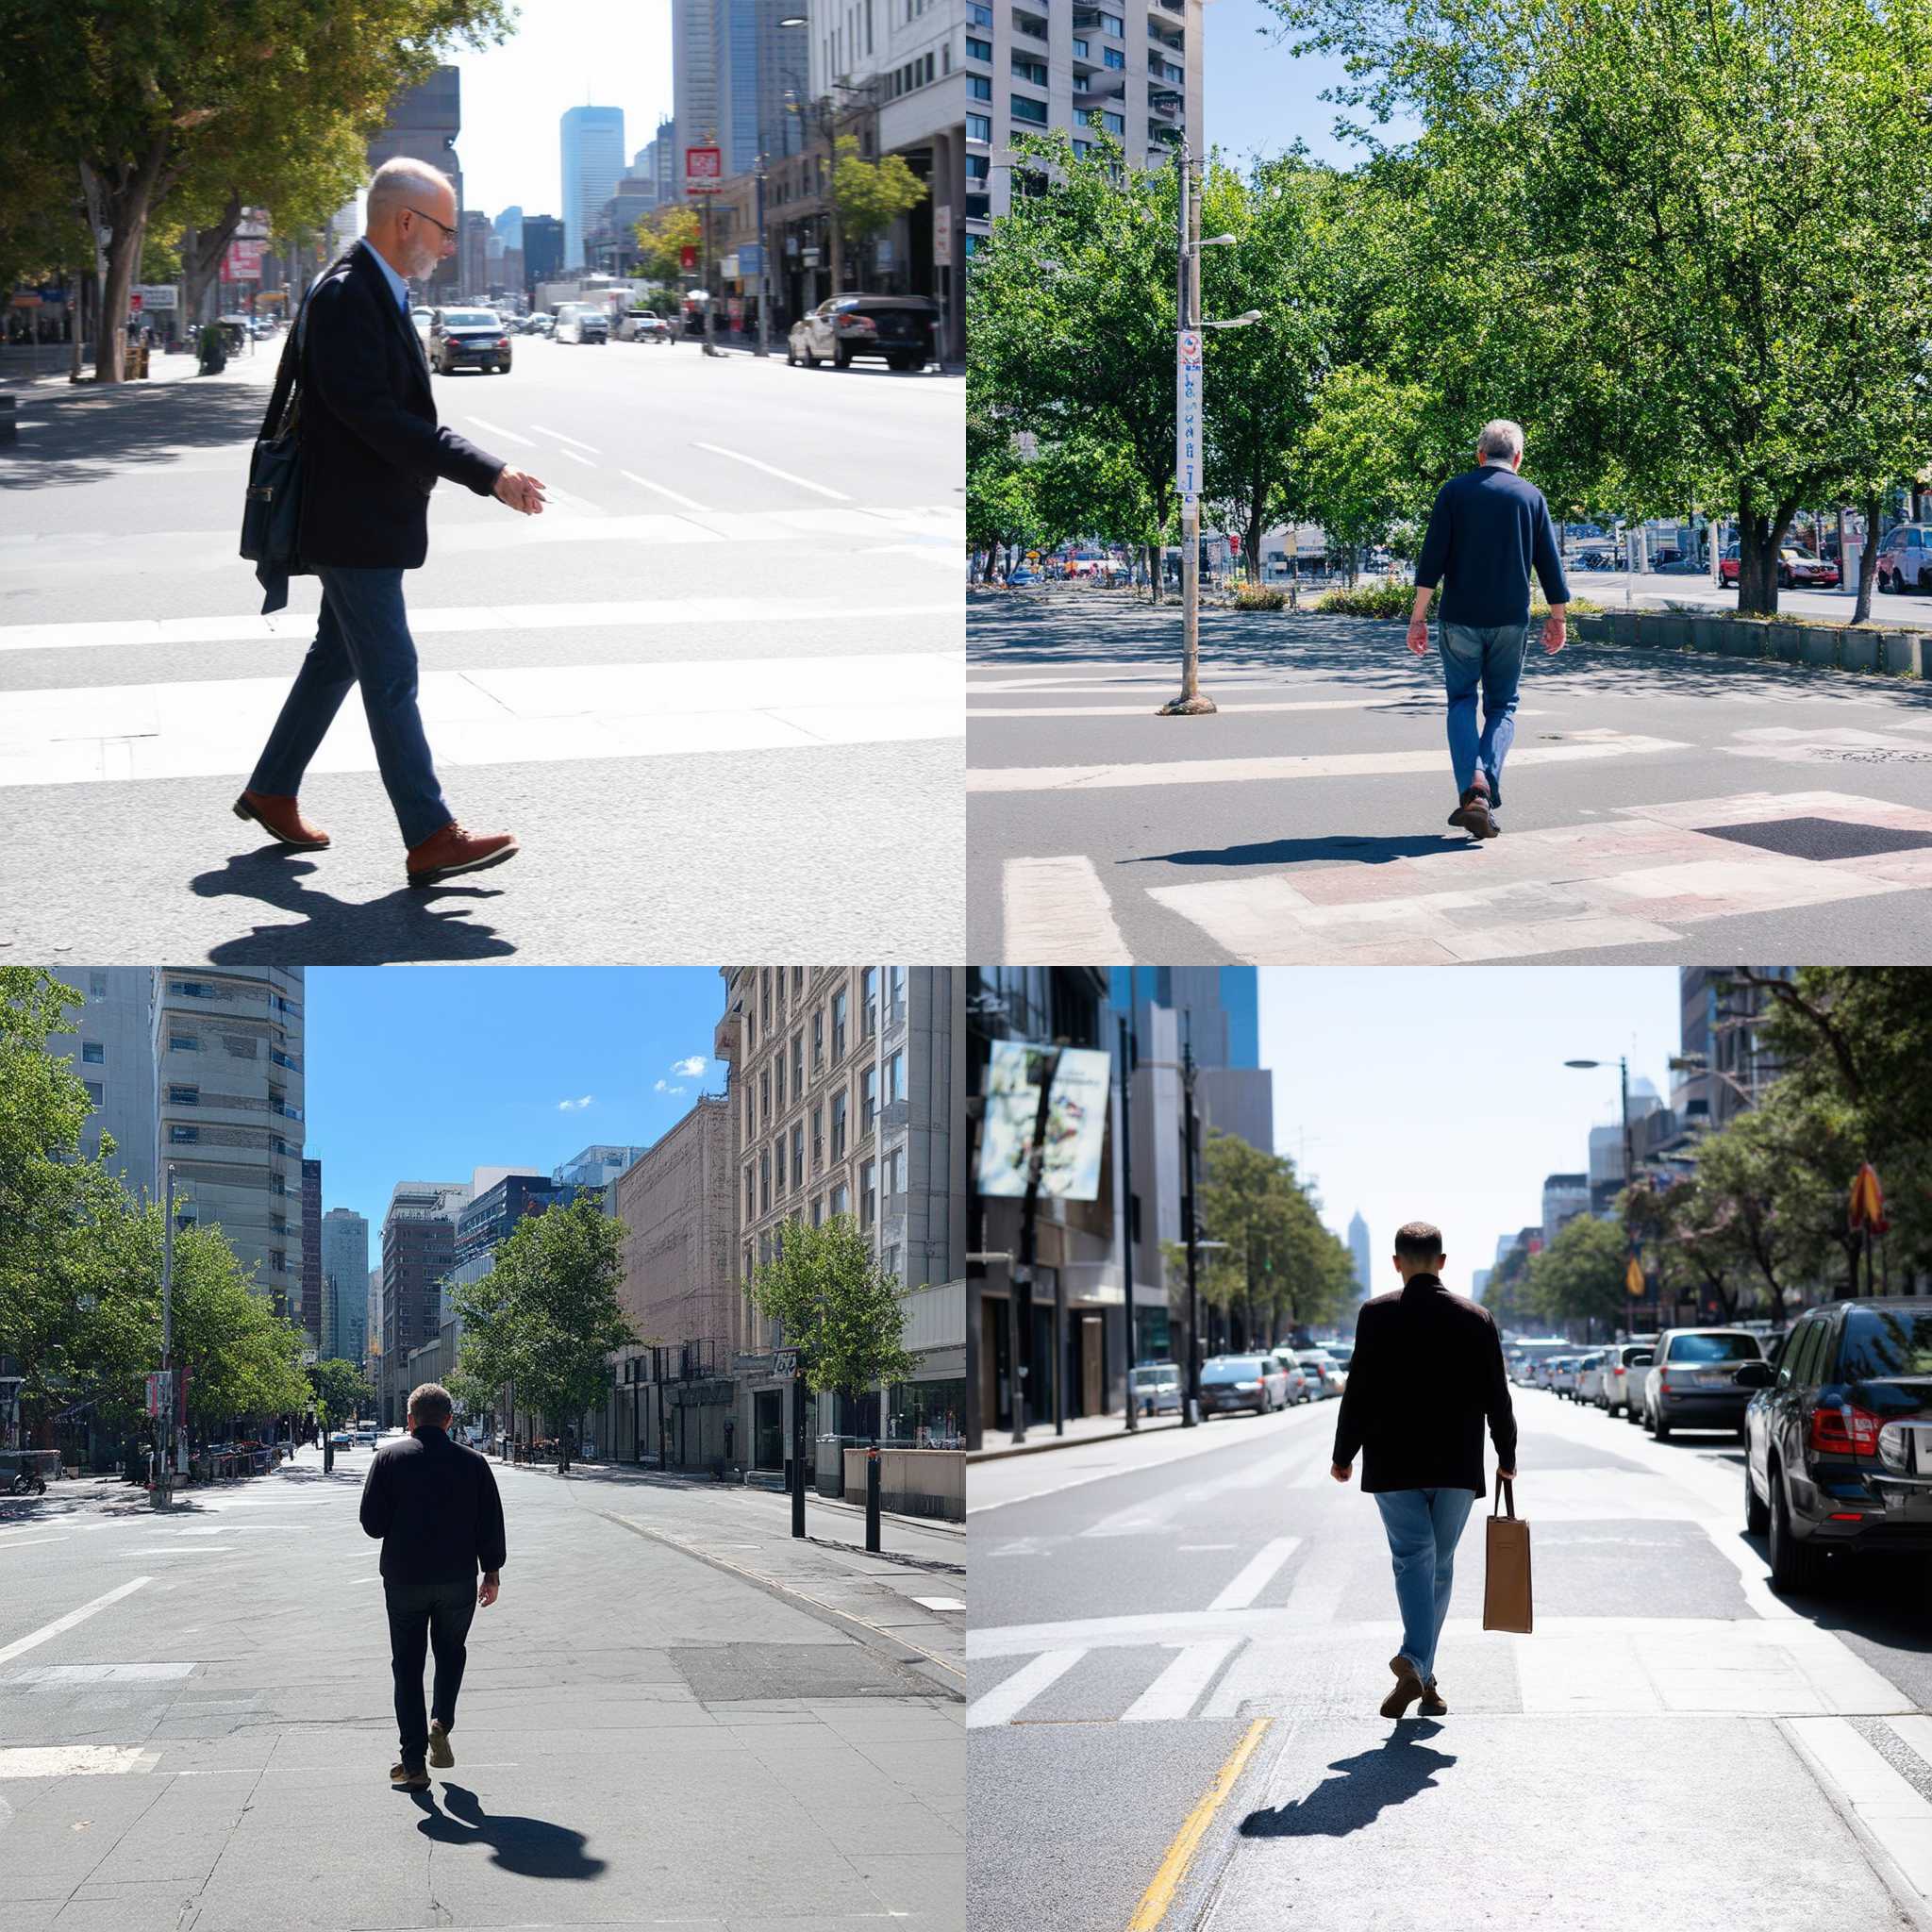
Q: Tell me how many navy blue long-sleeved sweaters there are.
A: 1